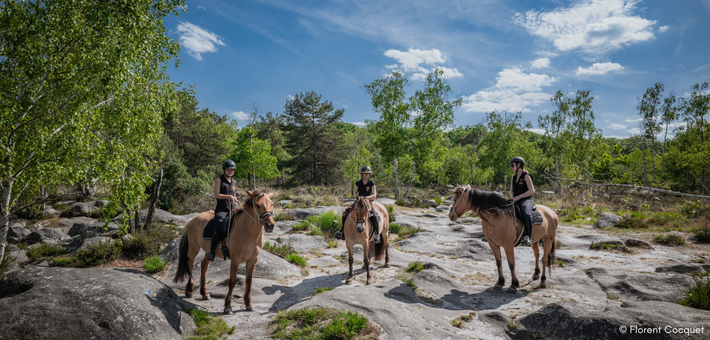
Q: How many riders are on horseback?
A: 3